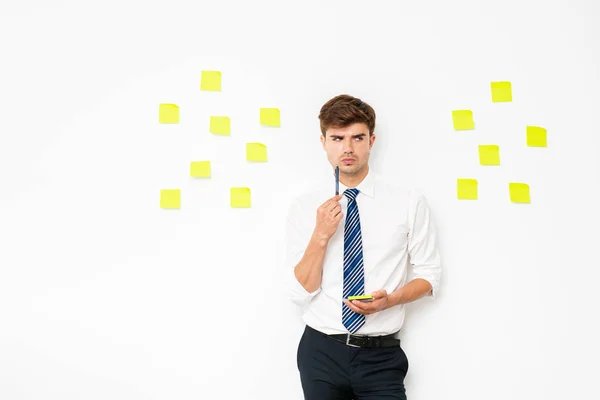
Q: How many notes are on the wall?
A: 14